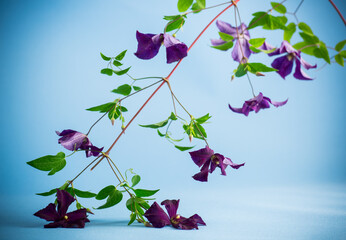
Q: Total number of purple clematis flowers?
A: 8